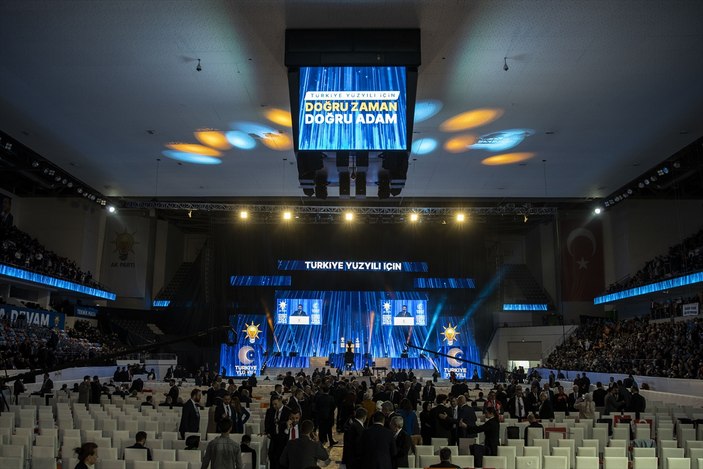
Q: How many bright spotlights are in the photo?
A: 7